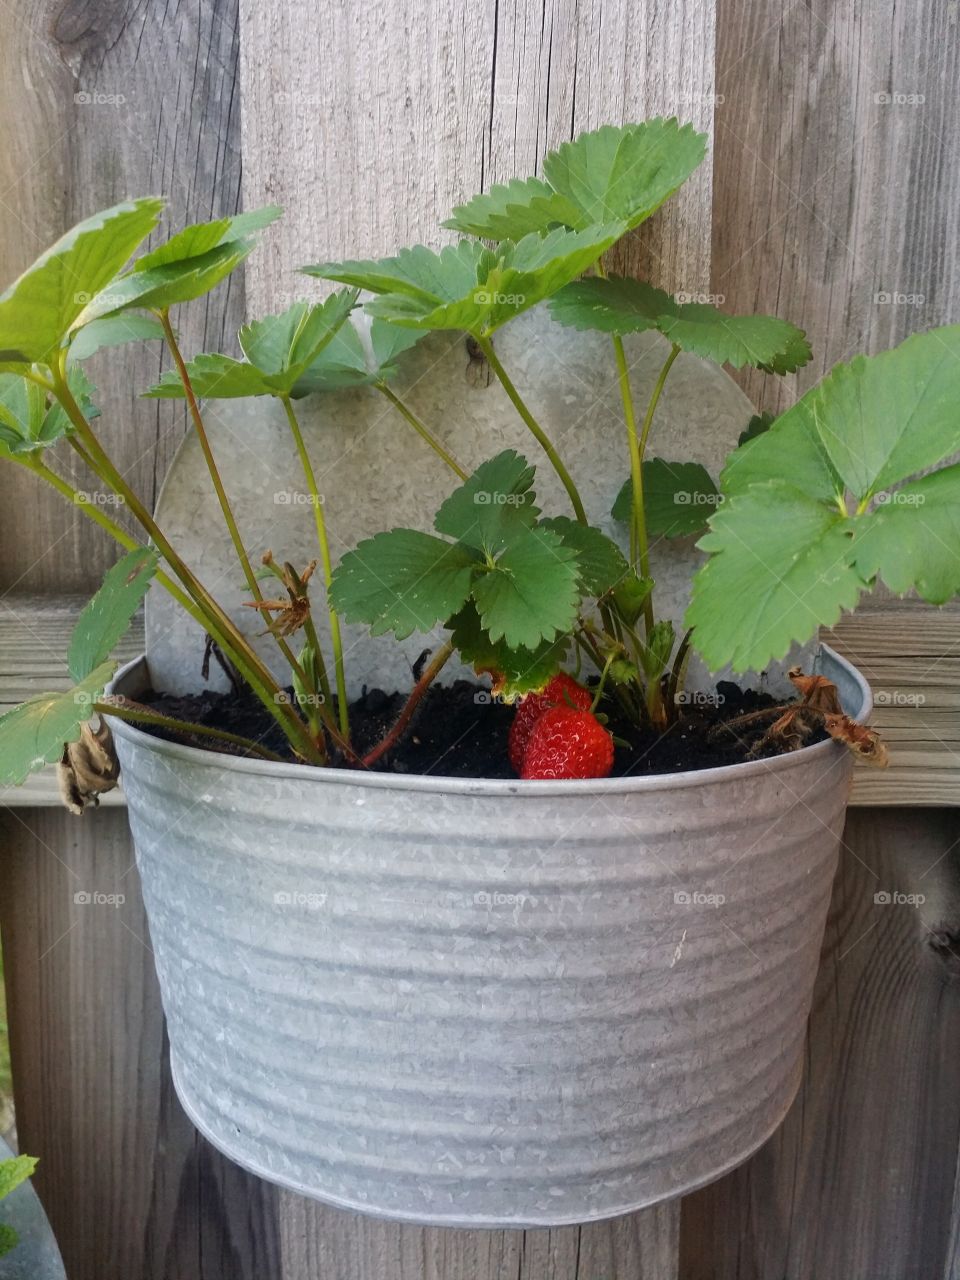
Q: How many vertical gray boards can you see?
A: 3